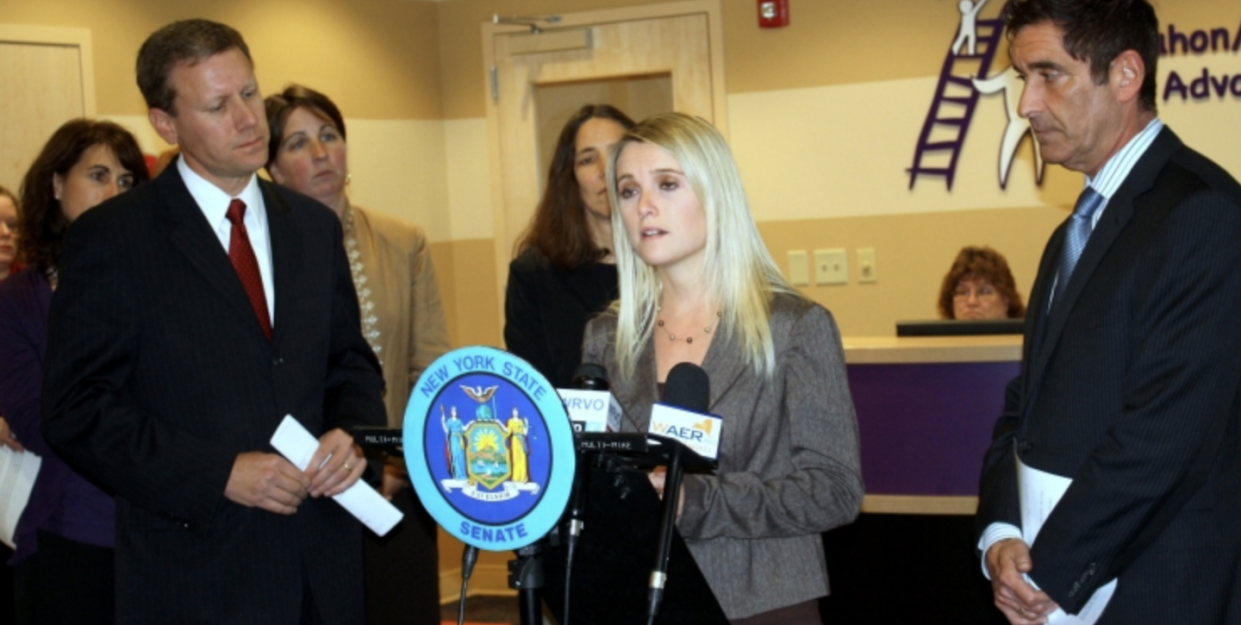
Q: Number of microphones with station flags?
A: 2